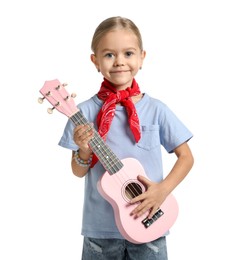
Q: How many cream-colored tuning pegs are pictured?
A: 4